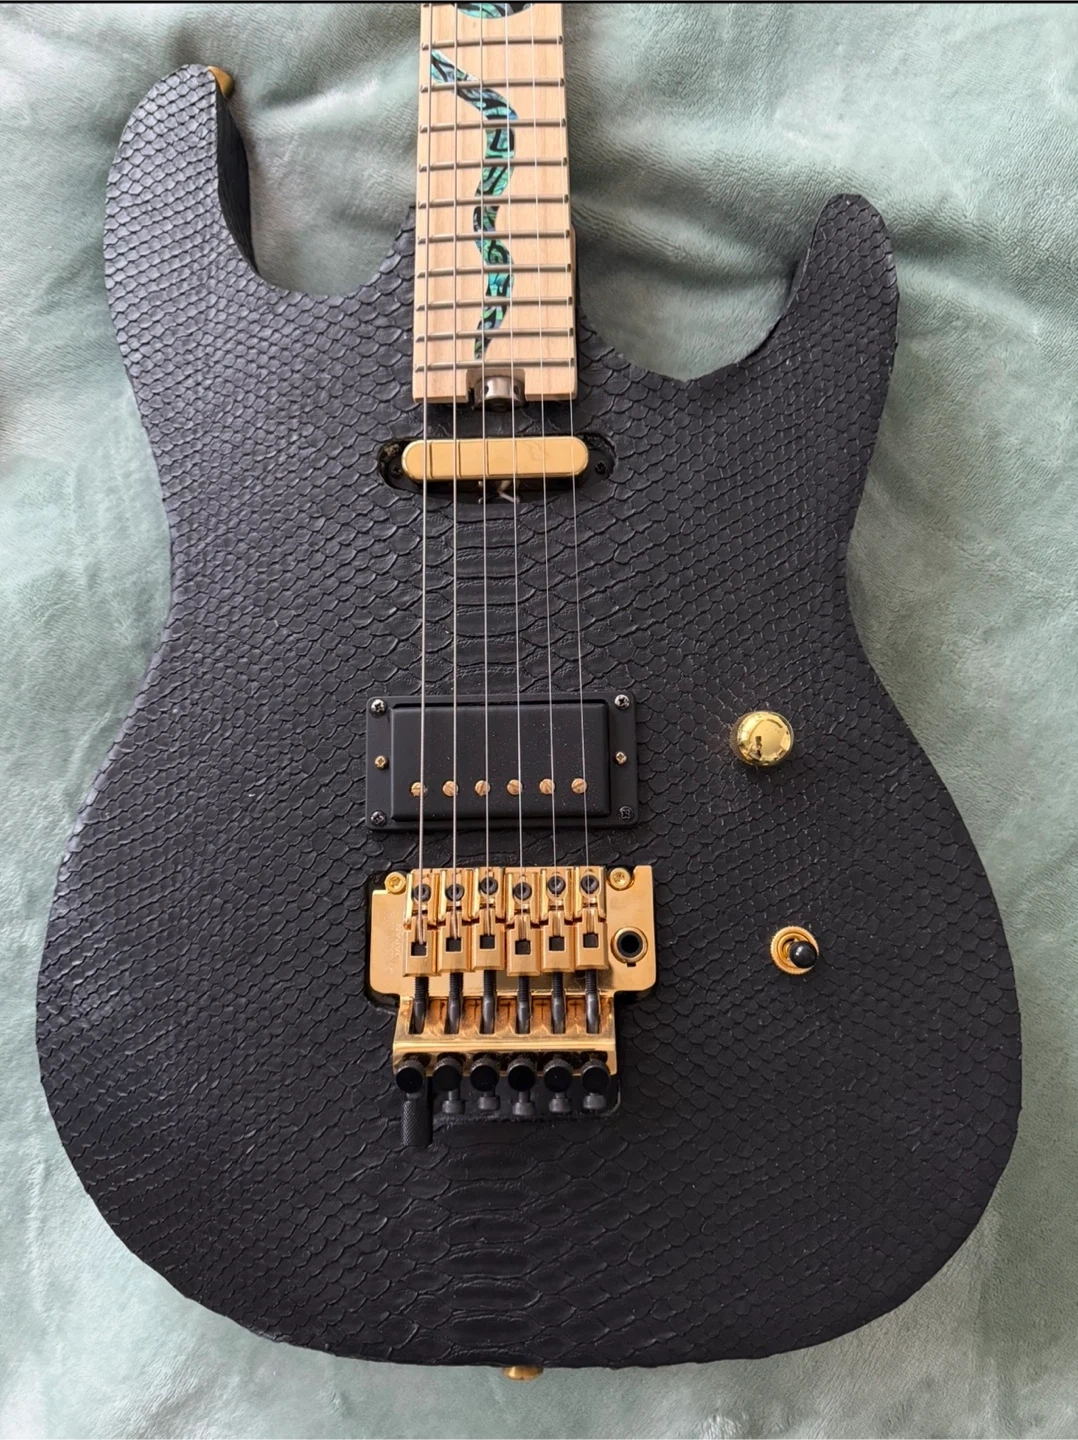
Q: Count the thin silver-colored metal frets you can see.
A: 10